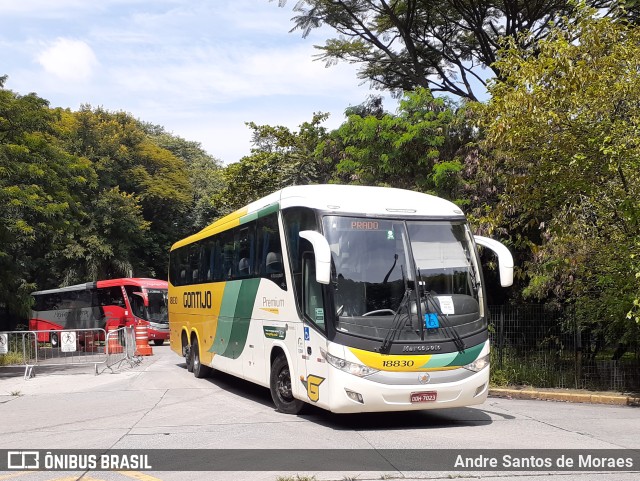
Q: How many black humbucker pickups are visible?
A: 0